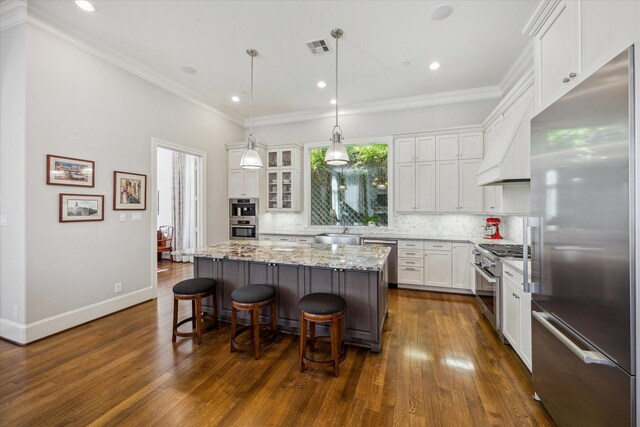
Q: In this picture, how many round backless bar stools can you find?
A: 3